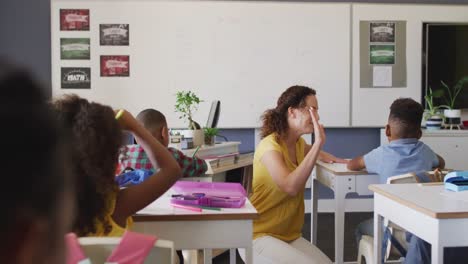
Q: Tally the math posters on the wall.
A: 1